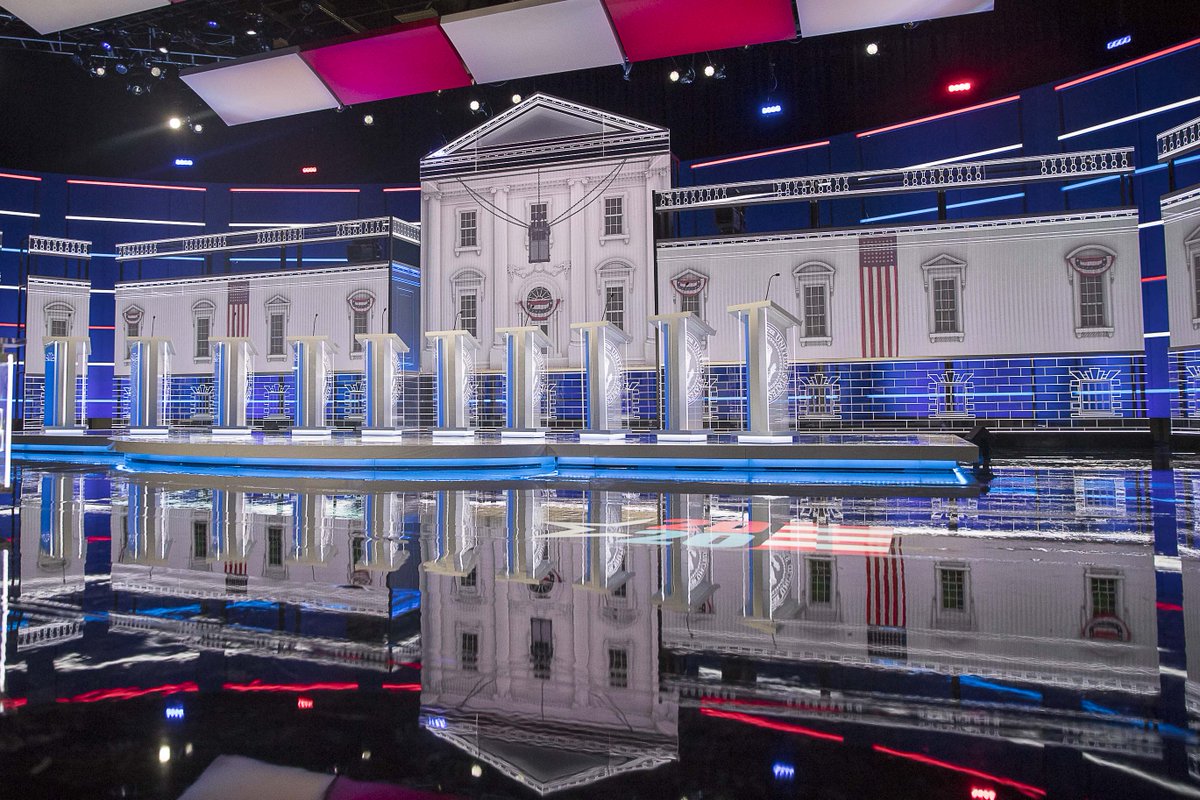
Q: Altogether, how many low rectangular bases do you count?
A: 10